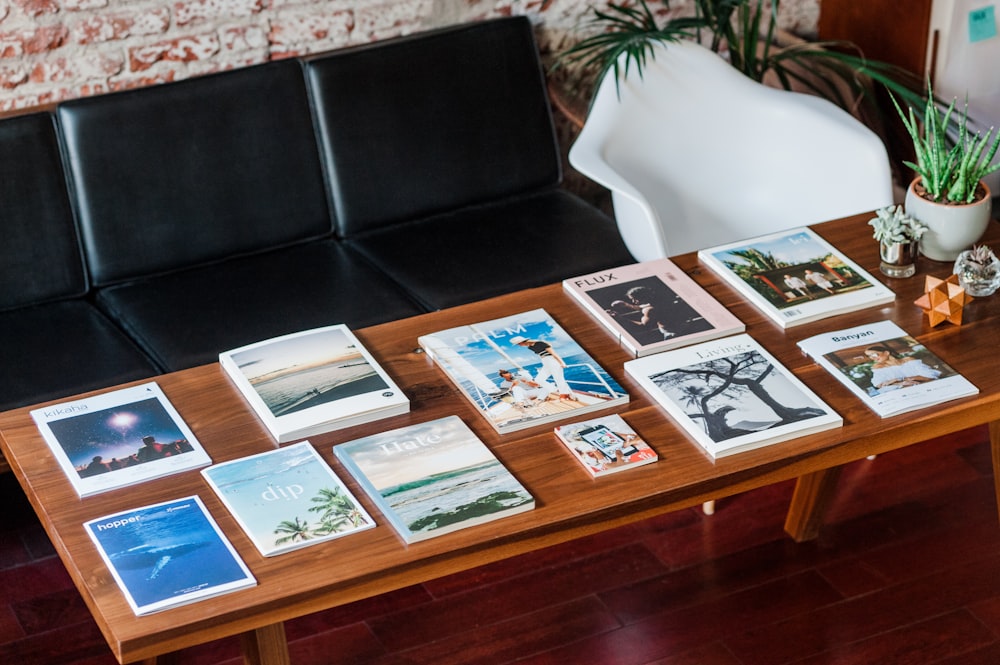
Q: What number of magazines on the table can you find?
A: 11